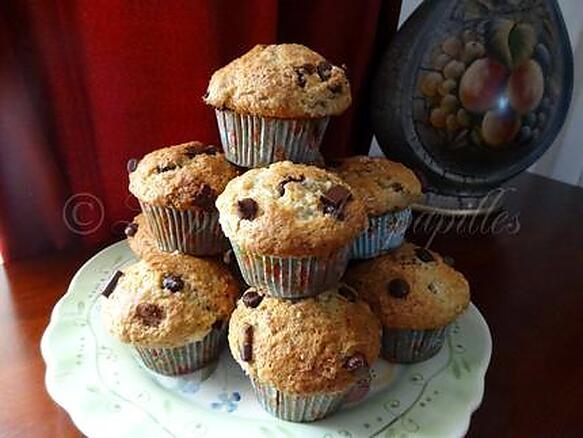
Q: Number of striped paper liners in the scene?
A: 7